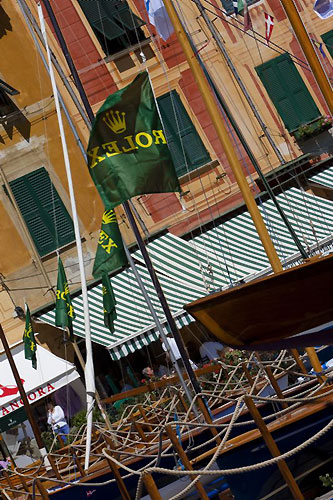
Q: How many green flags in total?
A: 5